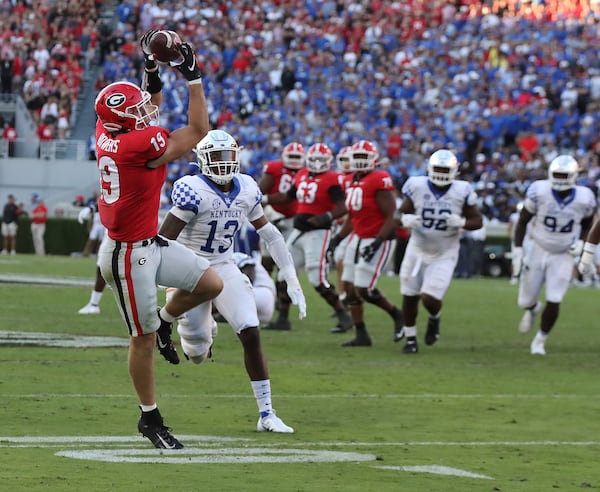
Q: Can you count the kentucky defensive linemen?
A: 2